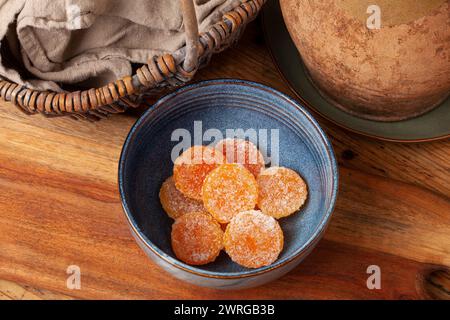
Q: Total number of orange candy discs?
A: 7